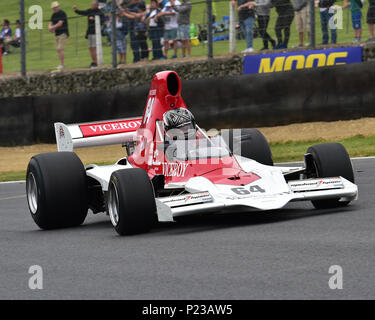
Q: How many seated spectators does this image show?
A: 2